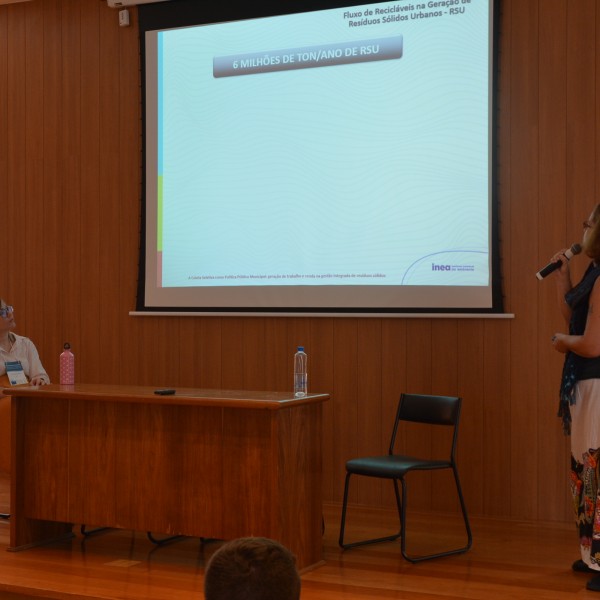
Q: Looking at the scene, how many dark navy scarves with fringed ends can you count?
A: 1